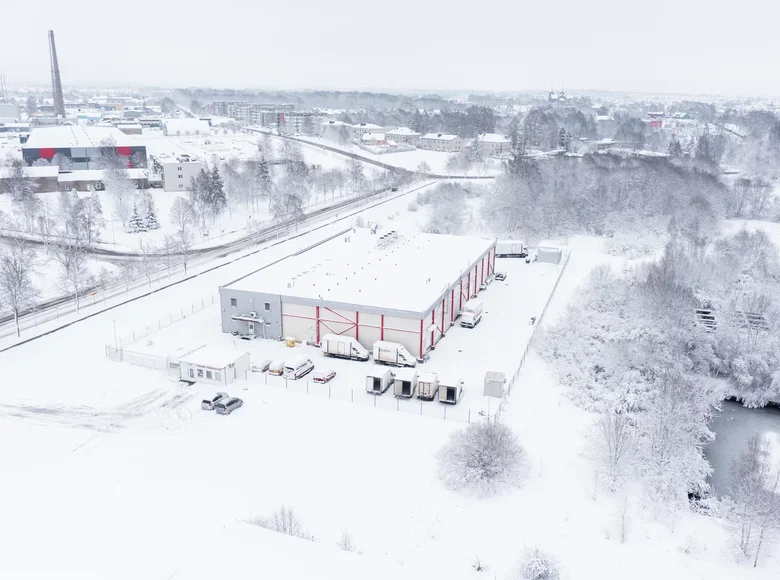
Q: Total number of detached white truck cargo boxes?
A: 4